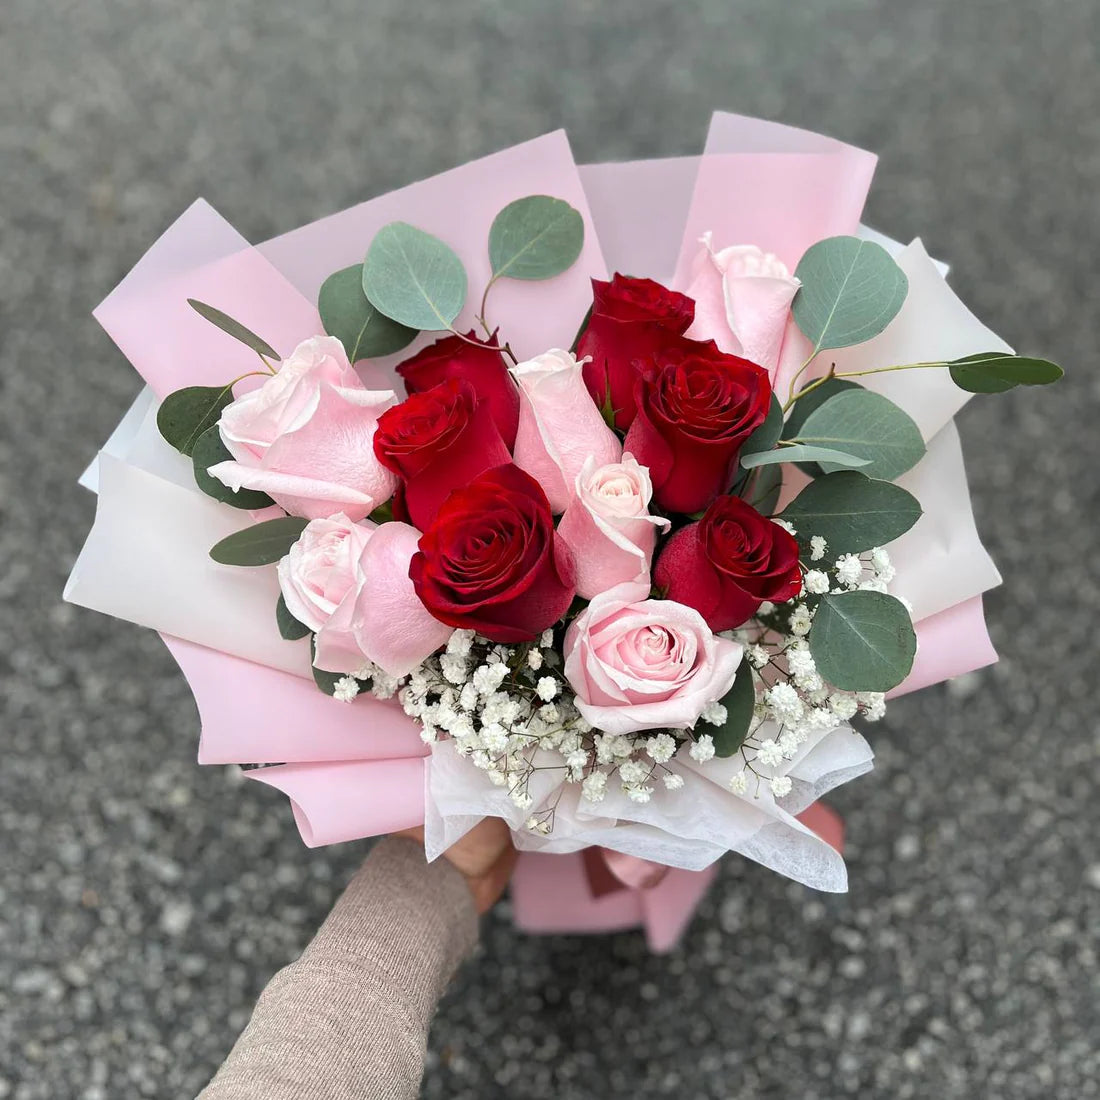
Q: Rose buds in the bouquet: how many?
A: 12